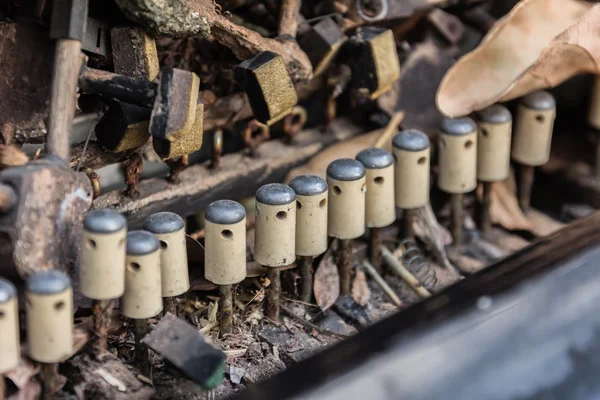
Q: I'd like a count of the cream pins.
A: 15